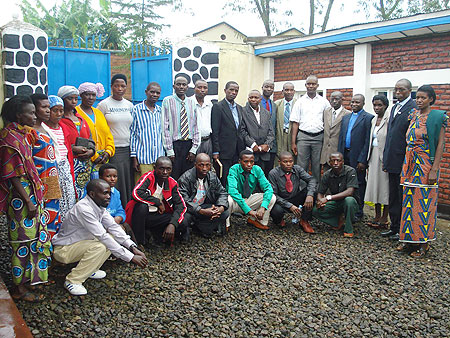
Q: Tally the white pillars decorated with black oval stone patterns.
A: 2